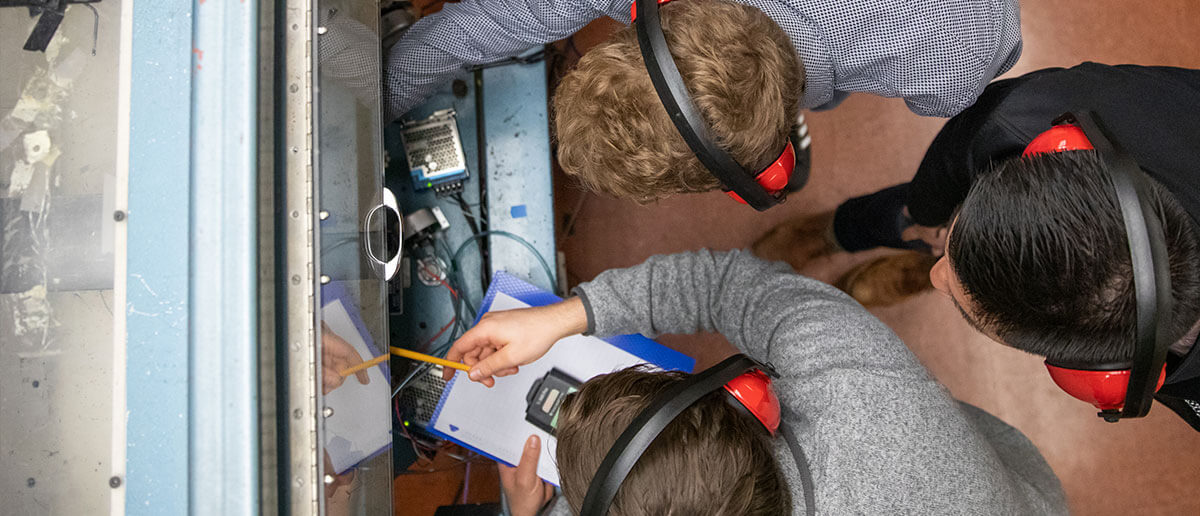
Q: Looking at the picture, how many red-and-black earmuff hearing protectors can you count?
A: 3